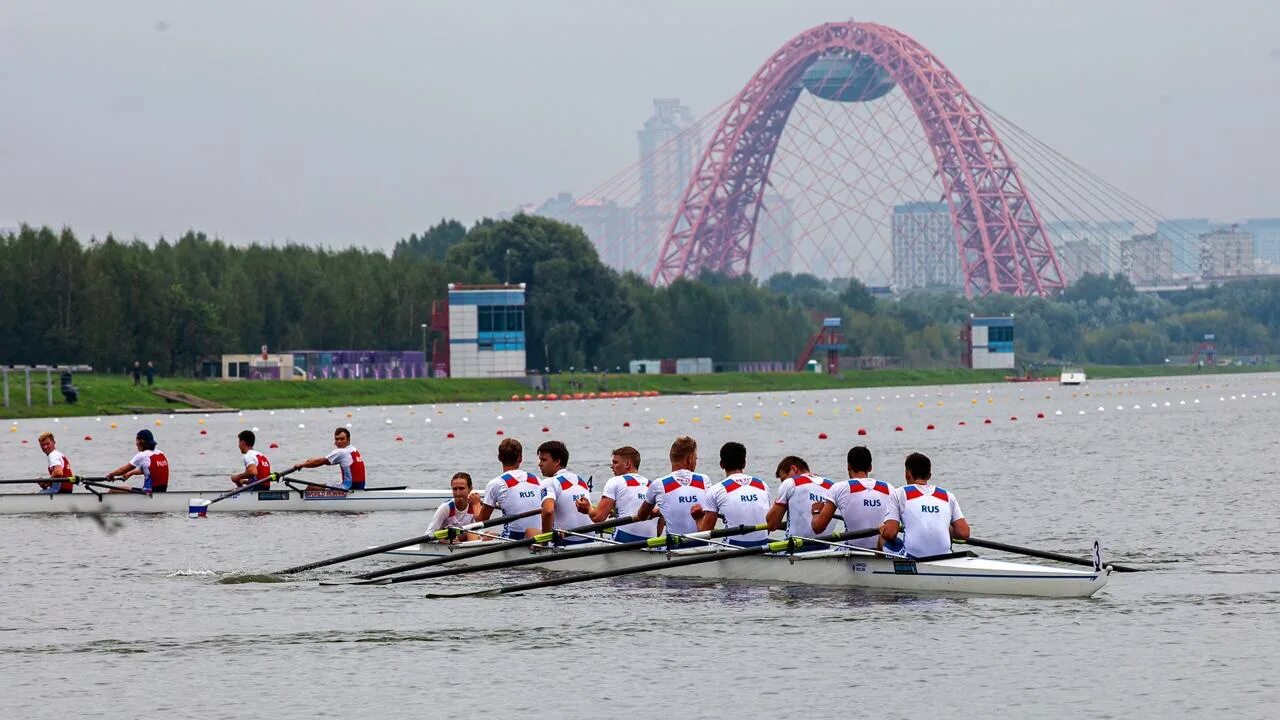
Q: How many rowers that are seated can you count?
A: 13